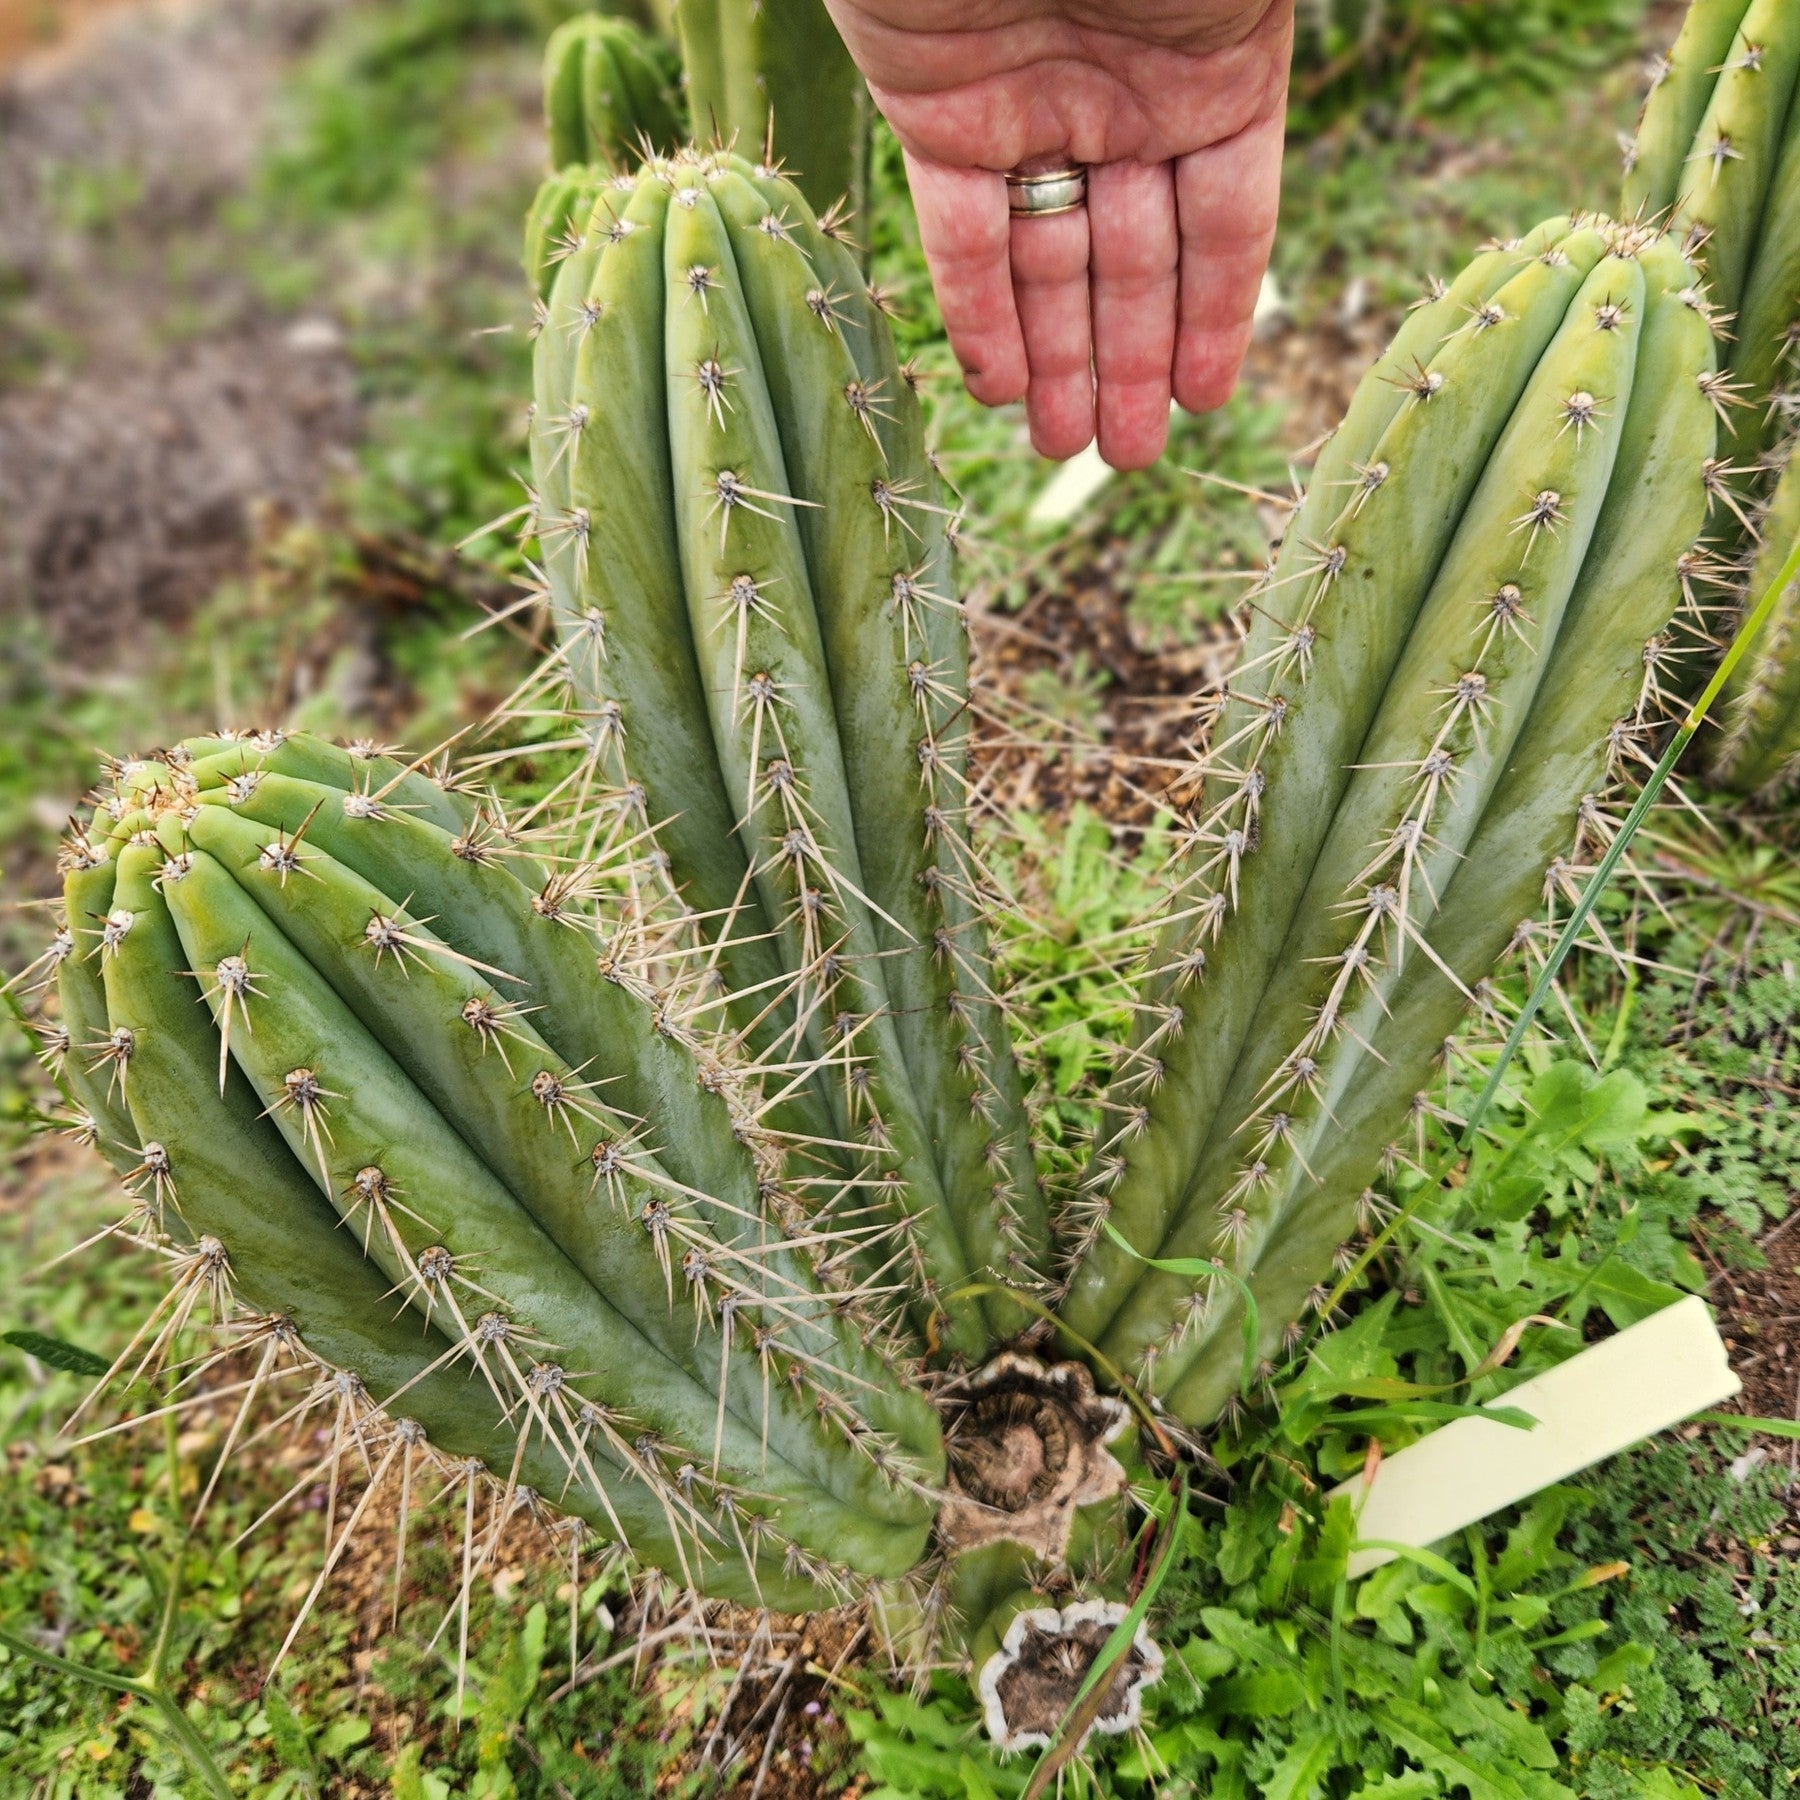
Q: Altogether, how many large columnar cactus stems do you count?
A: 3